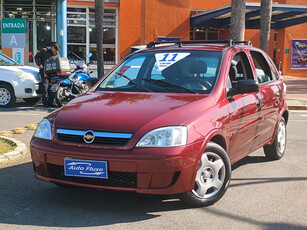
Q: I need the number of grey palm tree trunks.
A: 3